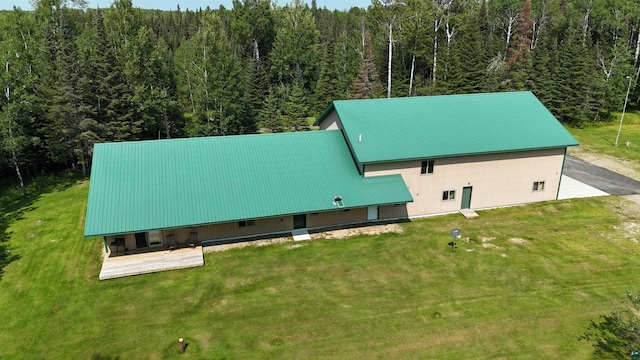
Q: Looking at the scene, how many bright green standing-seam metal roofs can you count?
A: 2